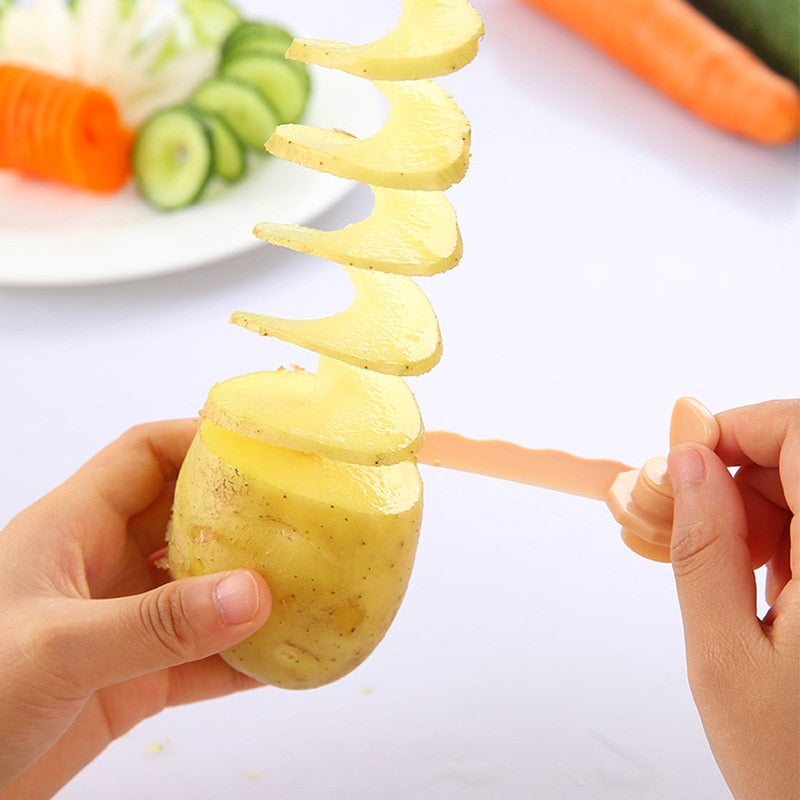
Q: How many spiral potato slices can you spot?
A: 5